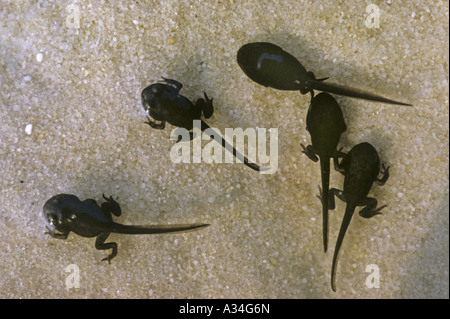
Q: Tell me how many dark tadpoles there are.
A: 5